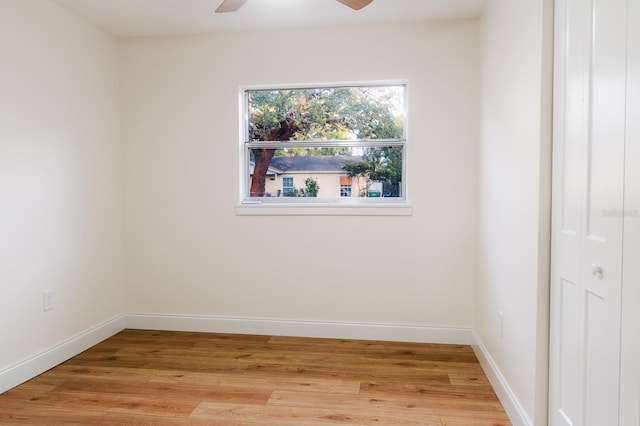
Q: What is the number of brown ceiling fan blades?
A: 2